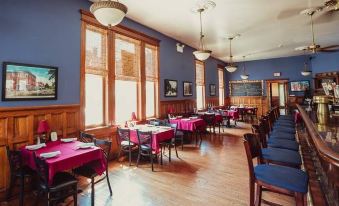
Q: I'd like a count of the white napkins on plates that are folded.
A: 4